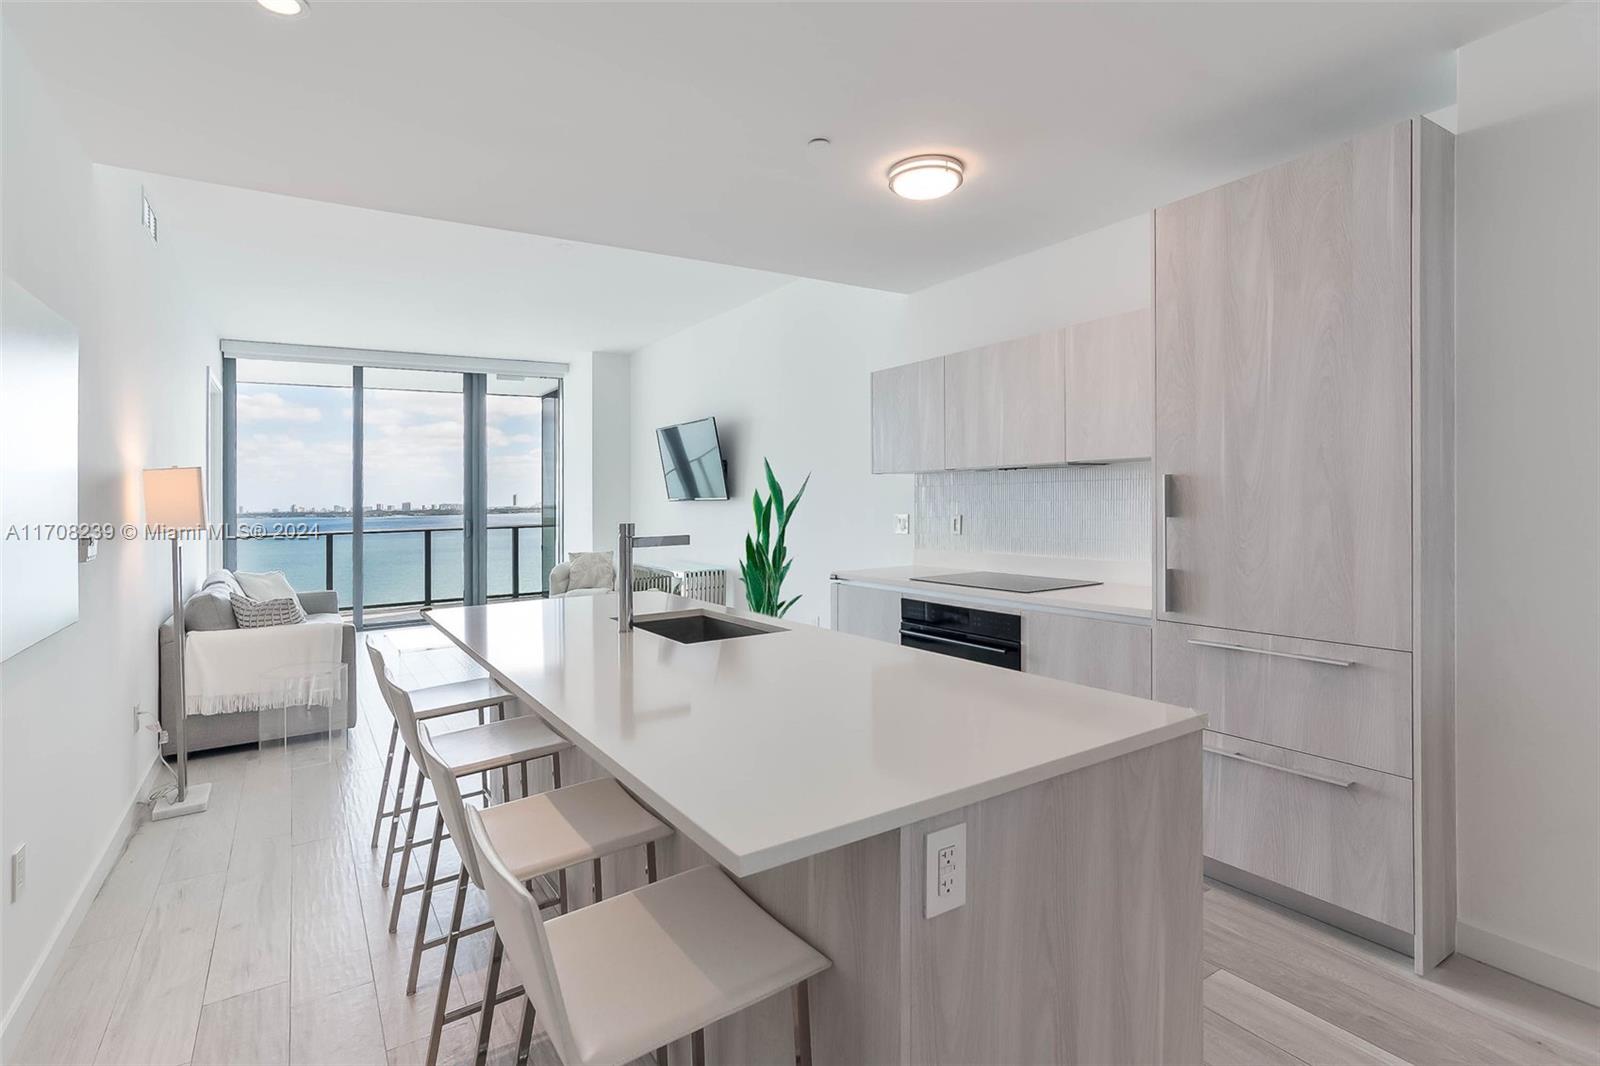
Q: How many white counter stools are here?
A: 4